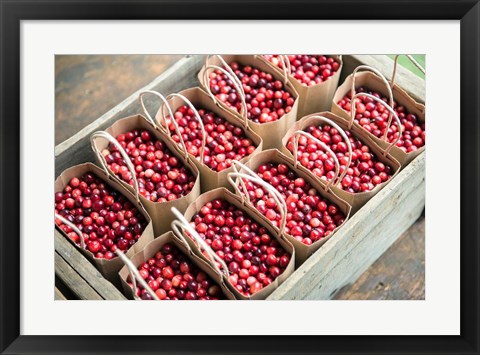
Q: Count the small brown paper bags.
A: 10